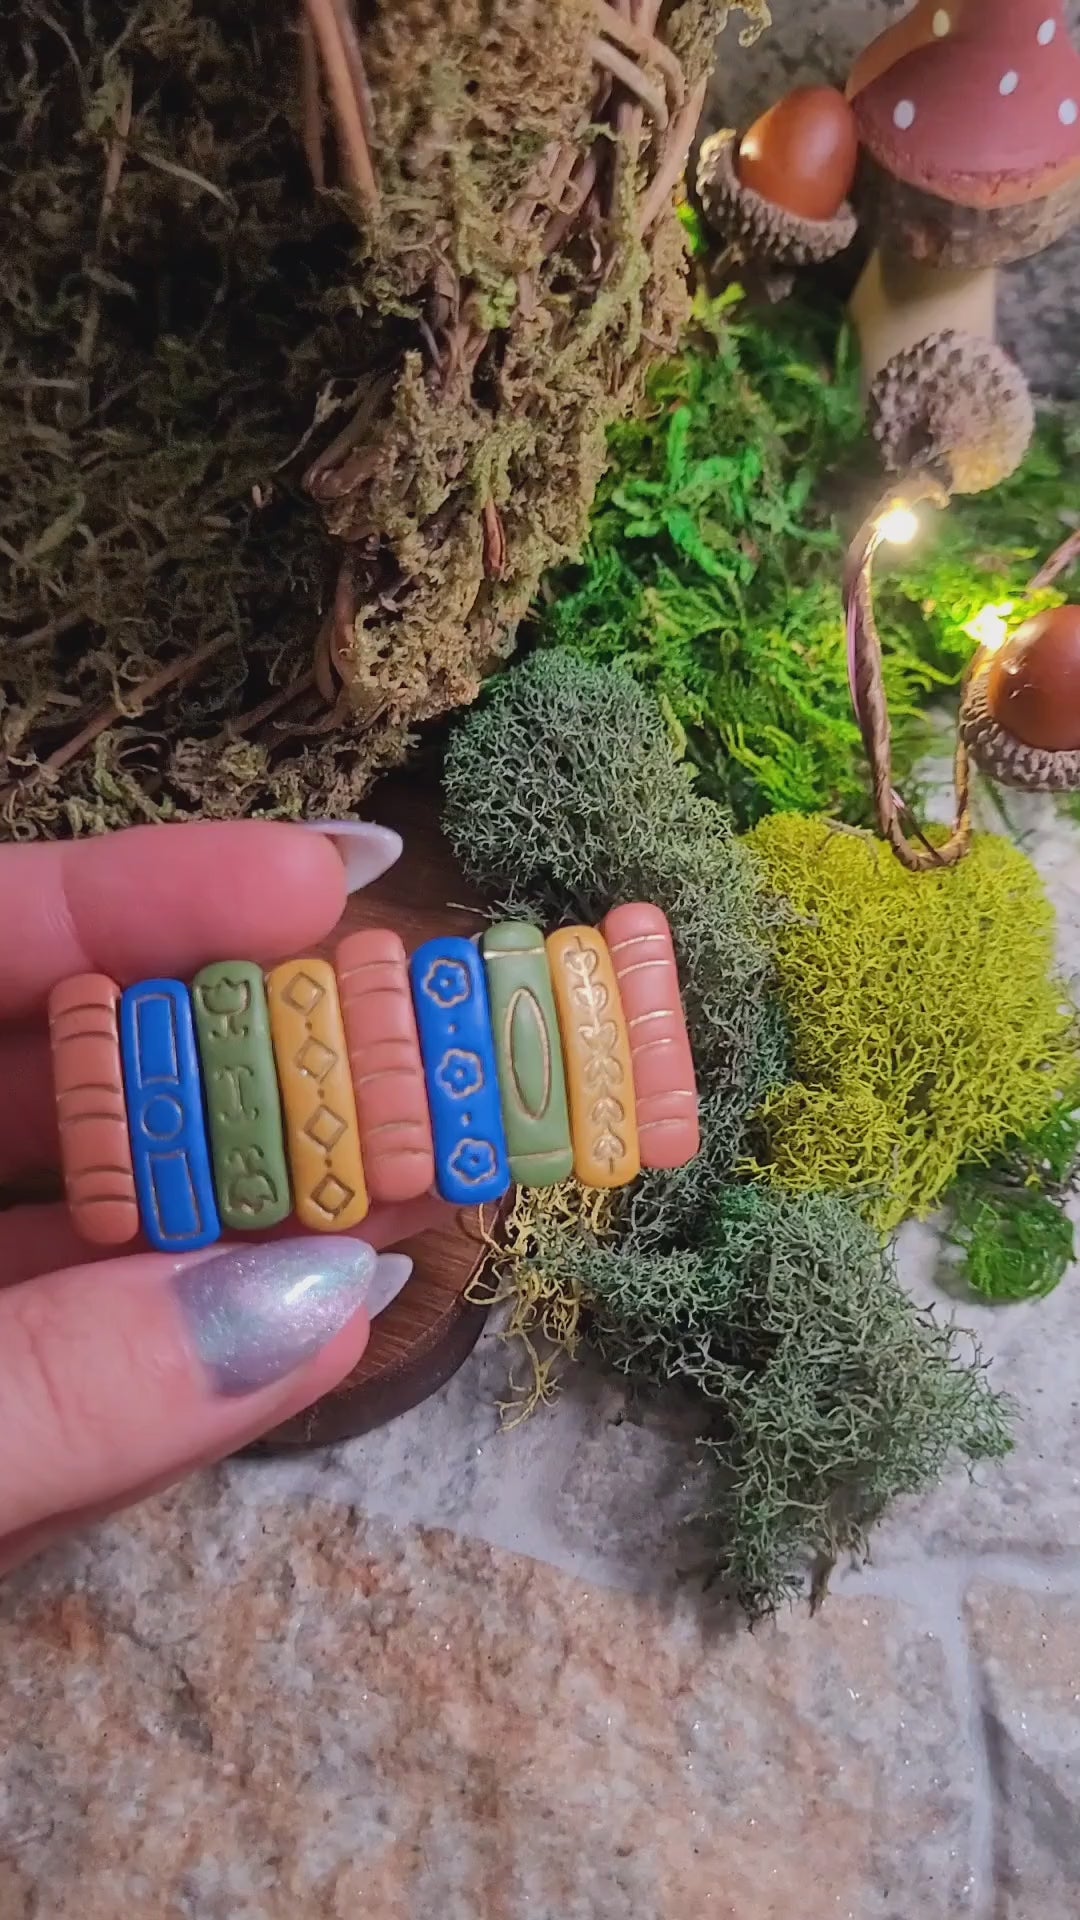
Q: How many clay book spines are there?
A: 9